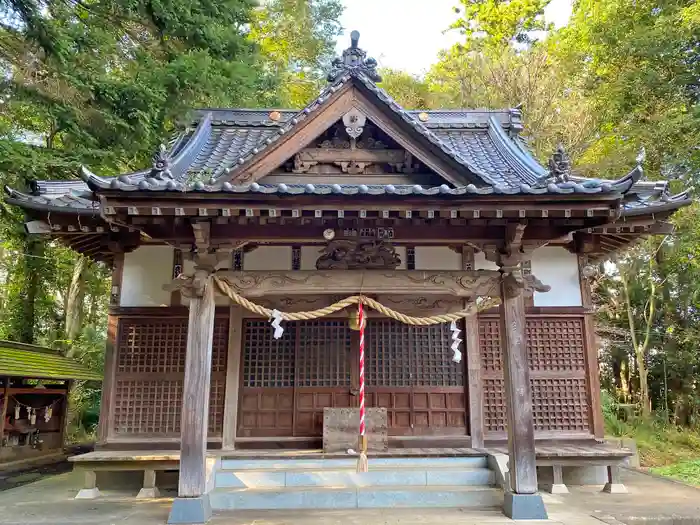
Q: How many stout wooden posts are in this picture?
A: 2